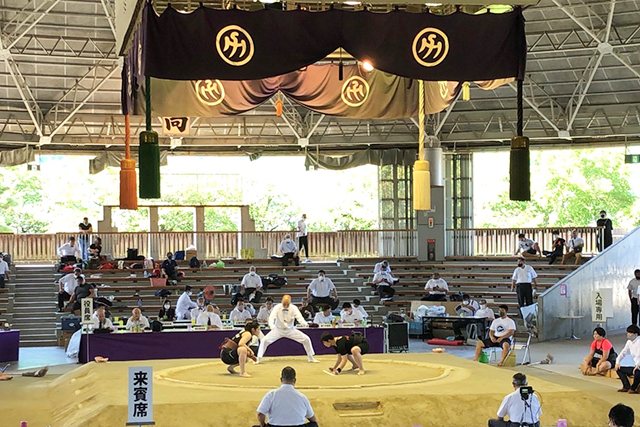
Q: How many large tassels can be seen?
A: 4